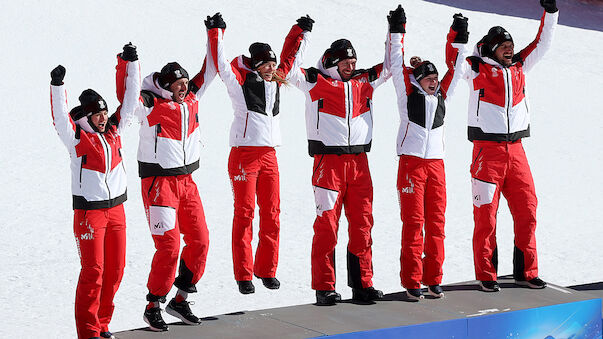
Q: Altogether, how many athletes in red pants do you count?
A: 6